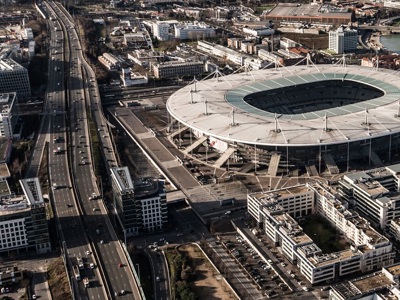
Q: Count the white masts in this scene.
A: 14